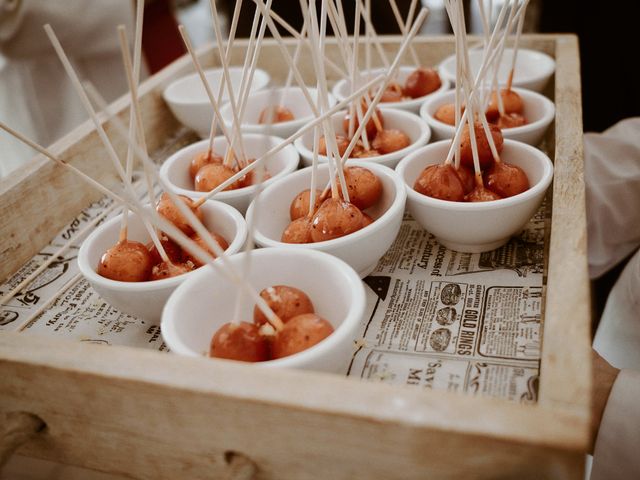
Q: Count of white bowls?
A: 11